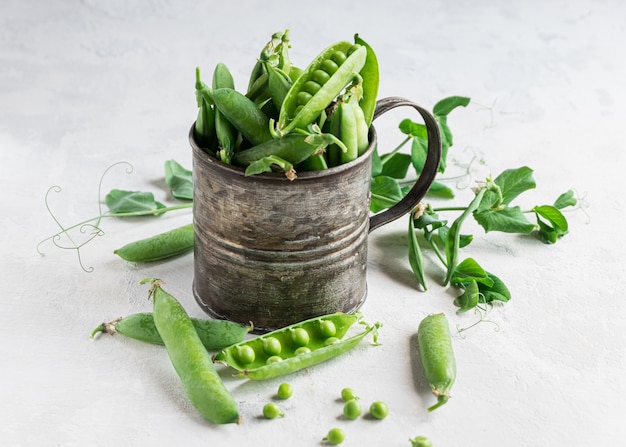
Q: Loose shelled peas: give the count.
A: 7